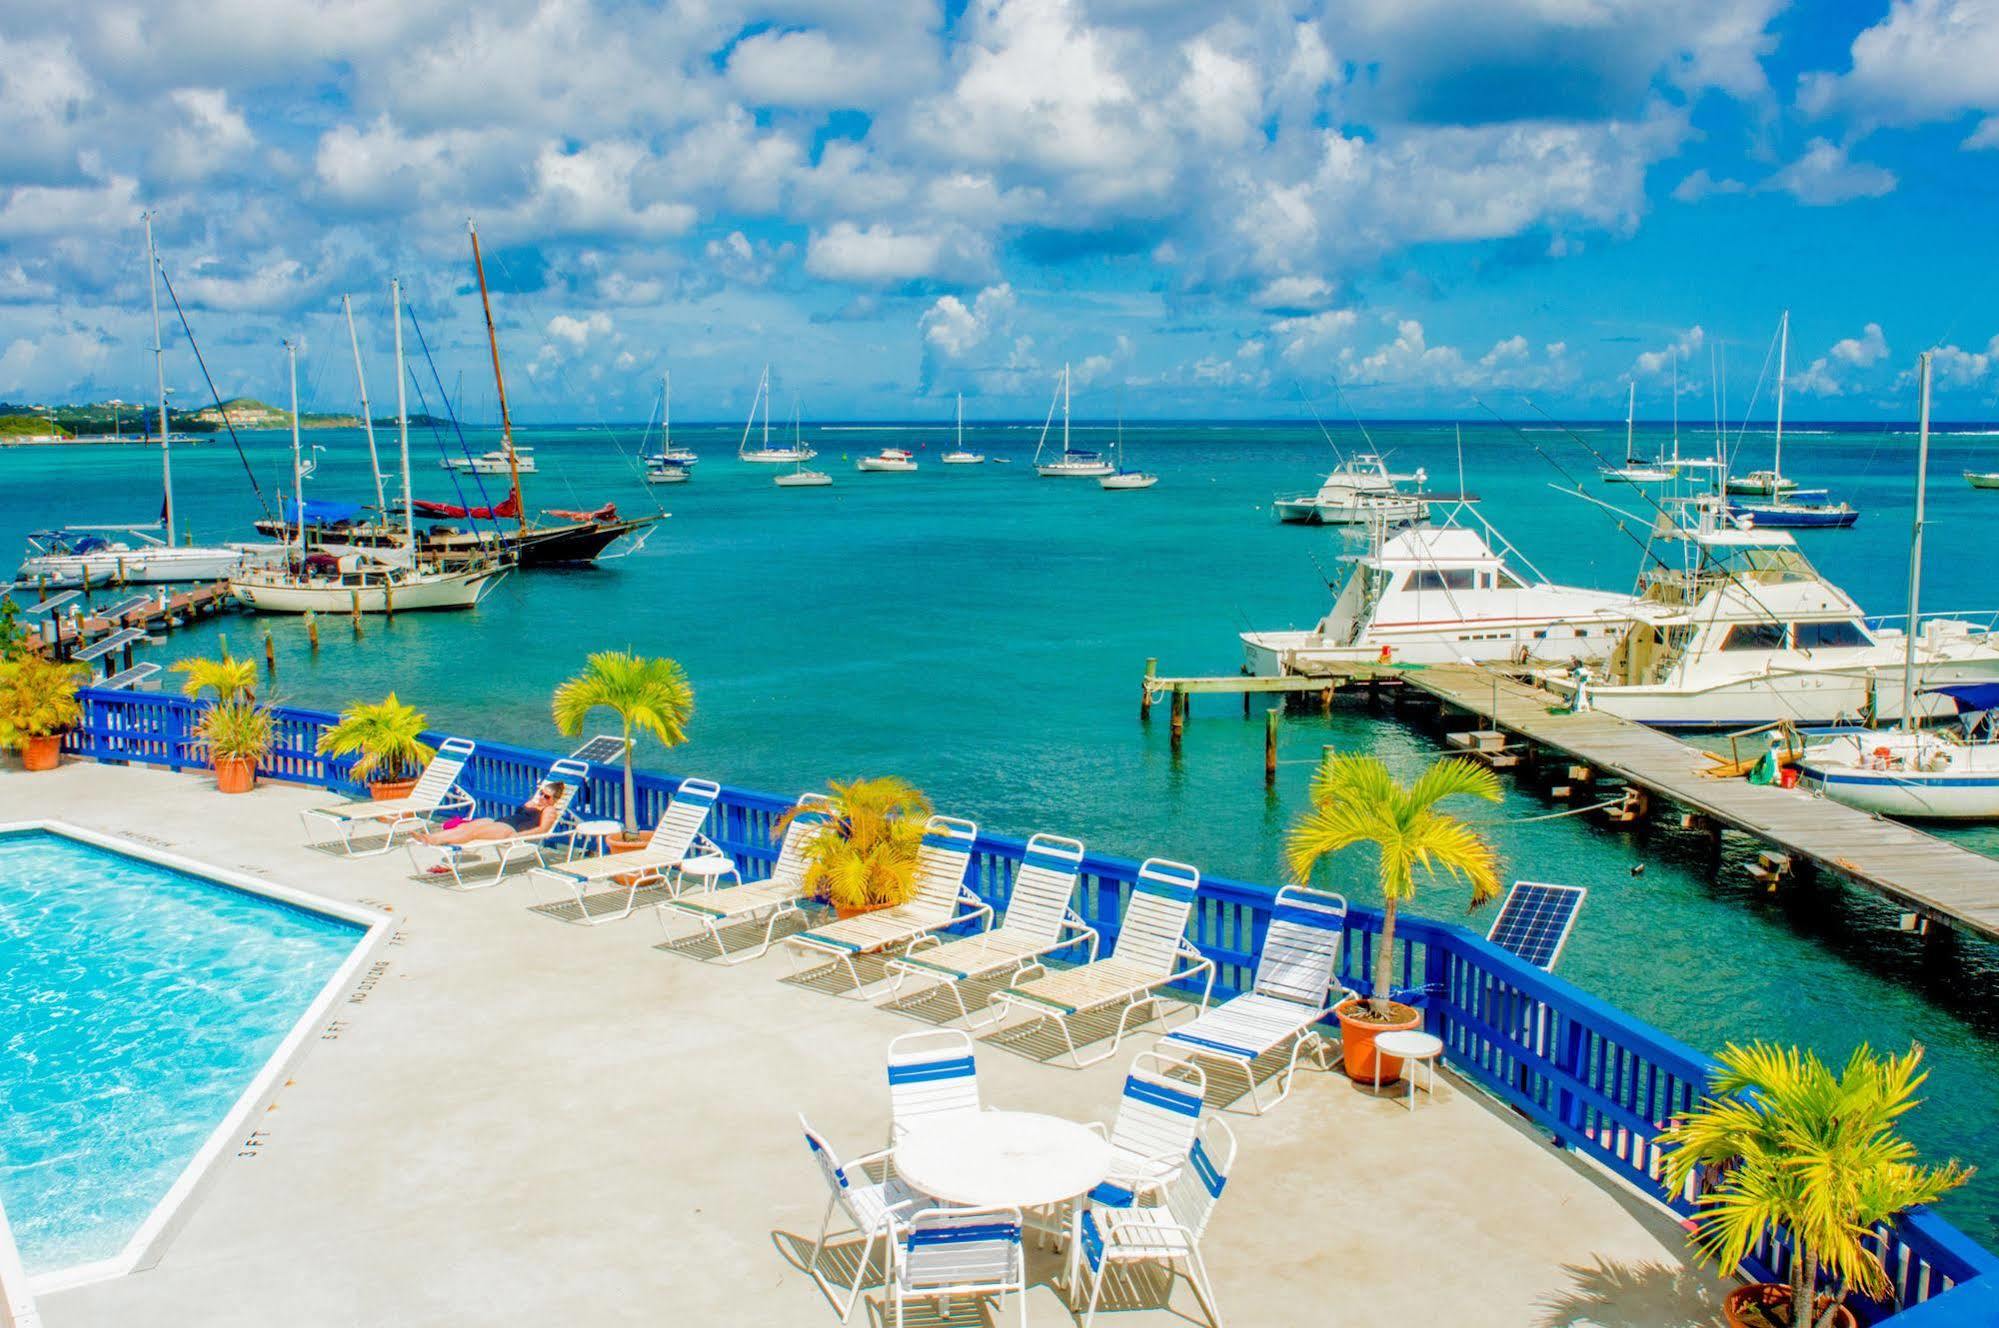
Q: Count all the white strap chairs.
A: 13